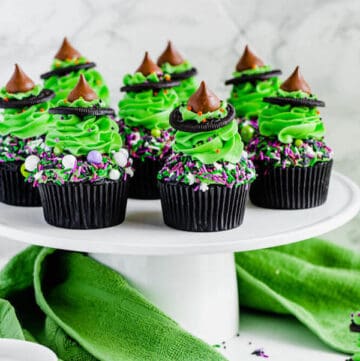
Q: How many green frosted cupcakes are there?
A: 8